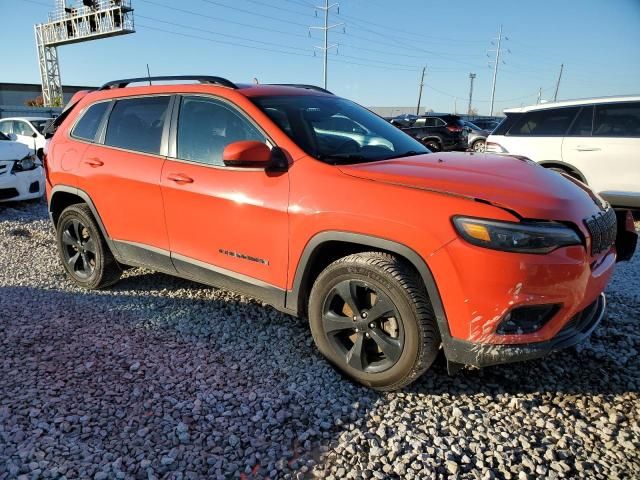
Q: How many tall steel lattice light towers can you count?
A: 1